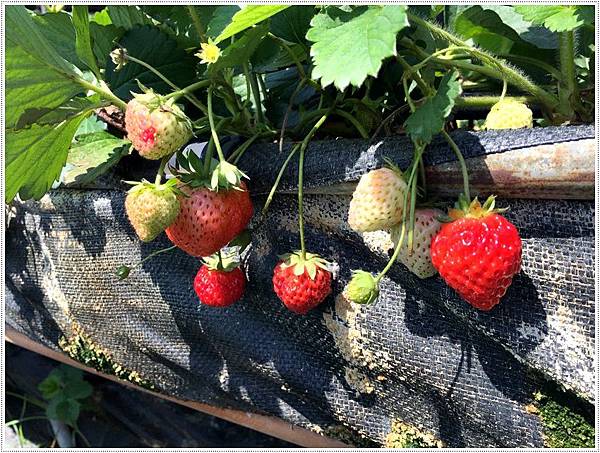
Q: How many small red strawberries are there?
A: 2